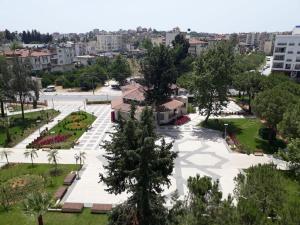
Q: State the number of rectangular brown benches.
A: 4